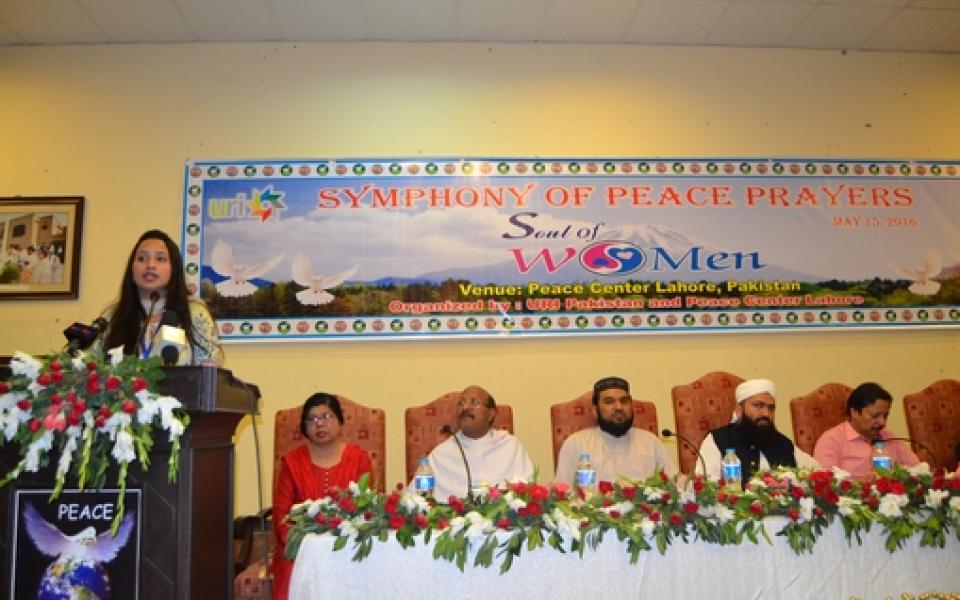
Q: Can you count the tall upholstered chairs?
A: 6